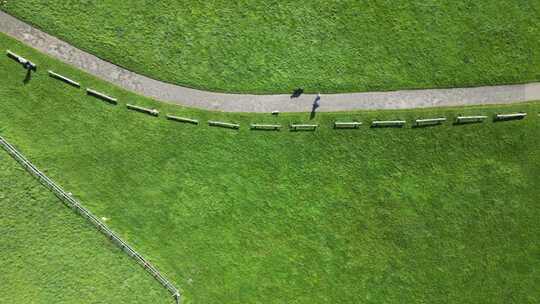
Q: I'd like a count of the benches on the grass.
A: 13